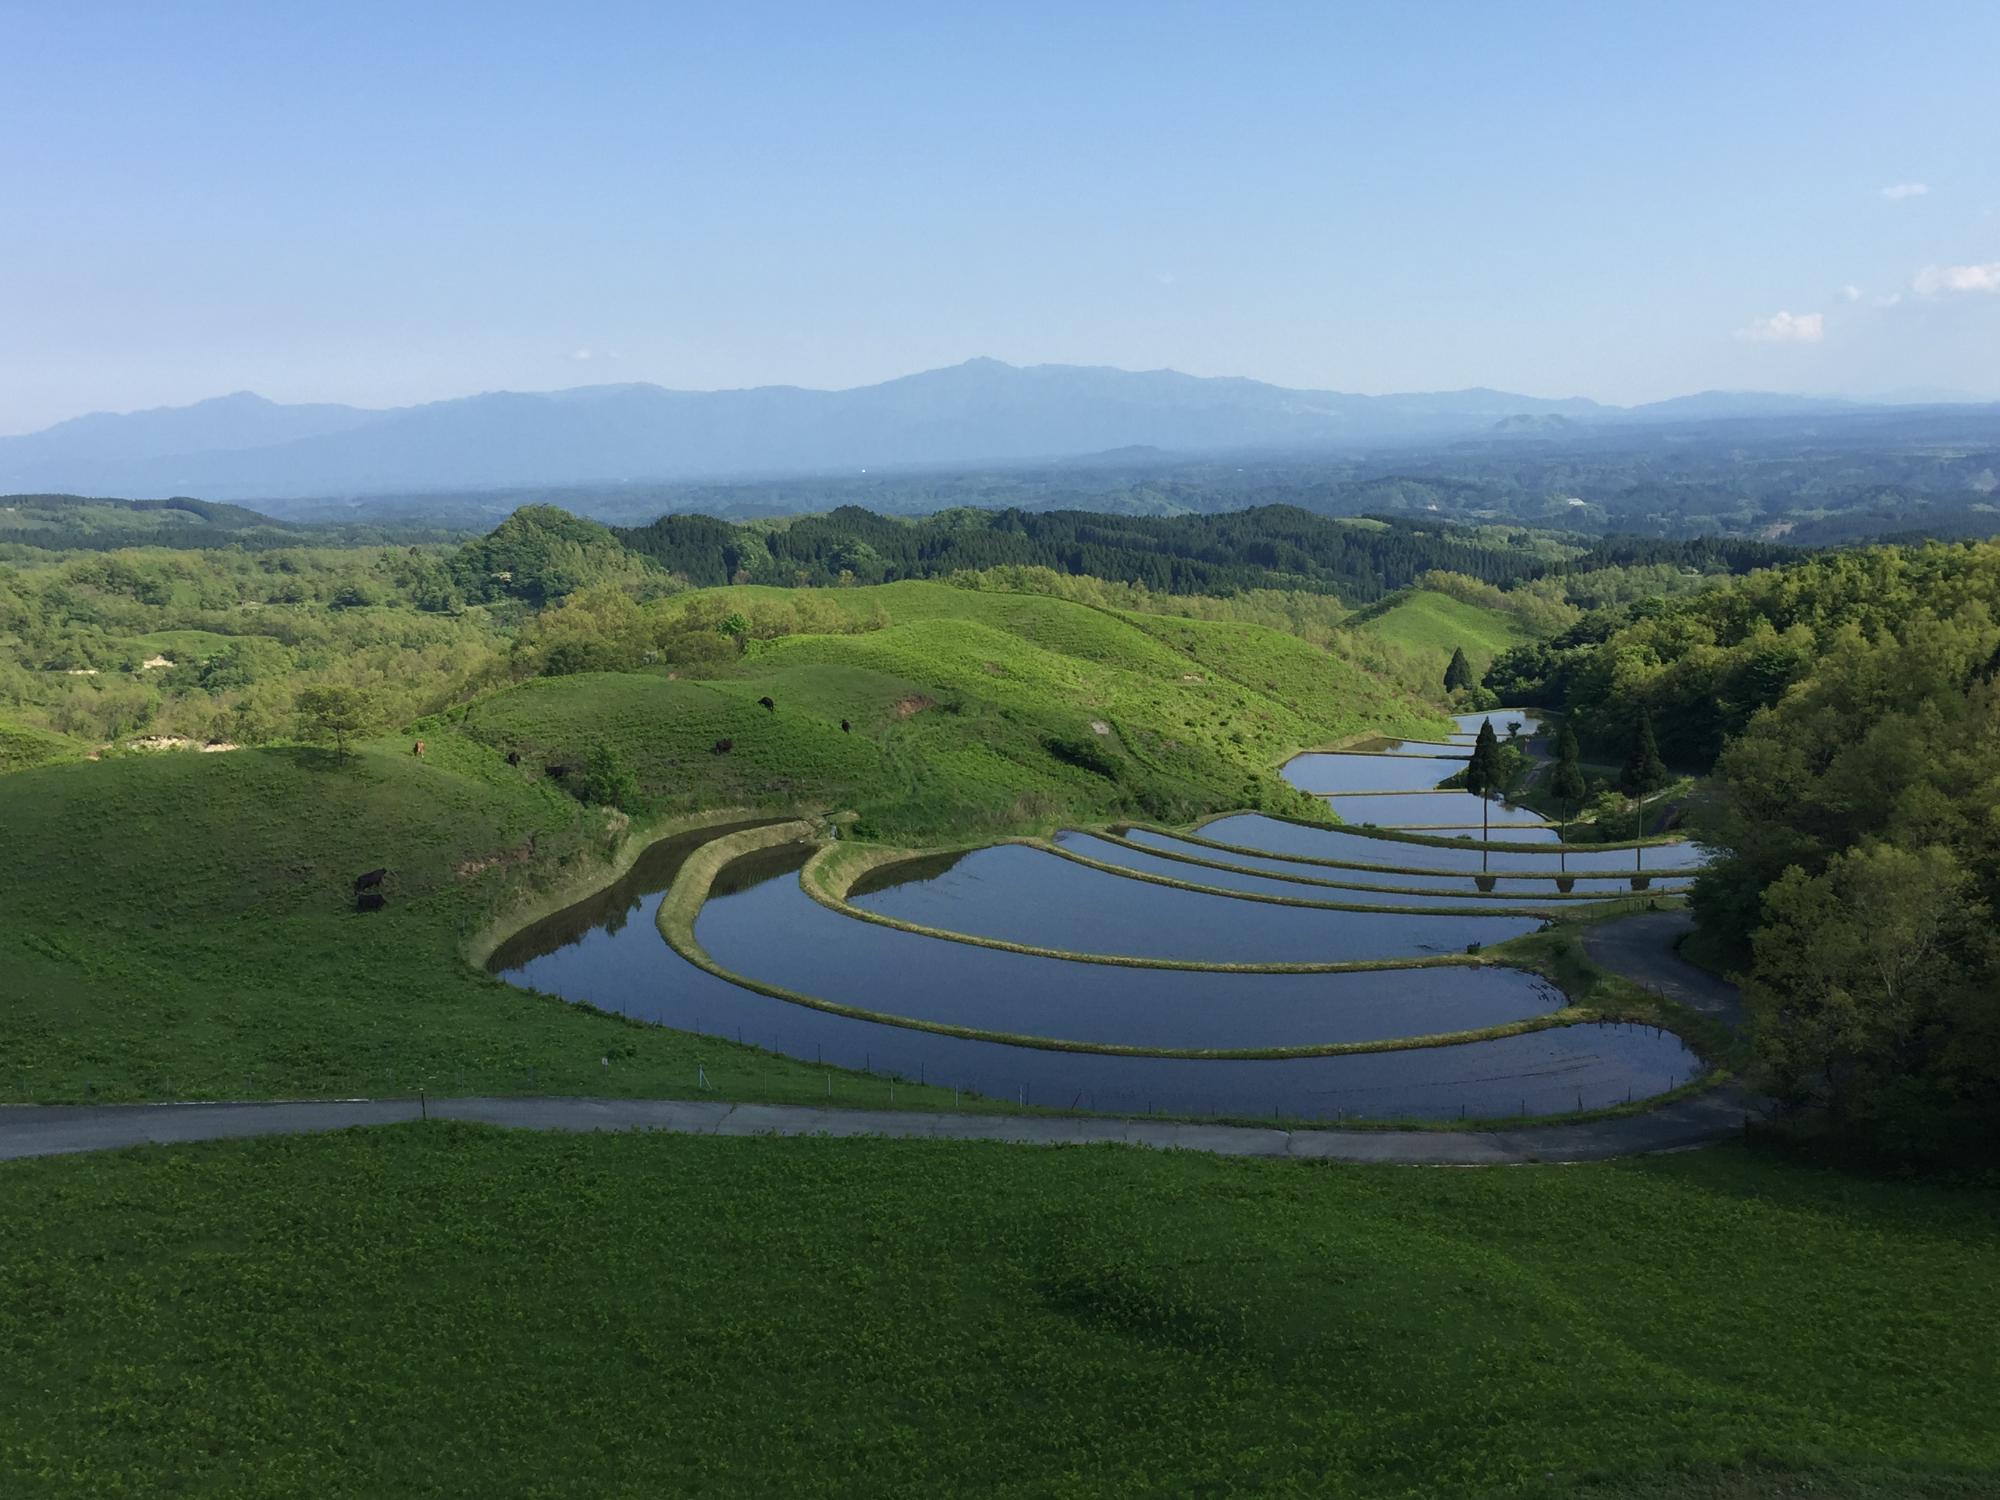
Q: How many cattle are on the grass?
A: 8